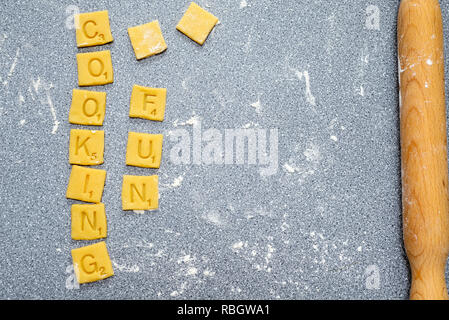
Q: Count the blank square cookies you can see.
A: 2